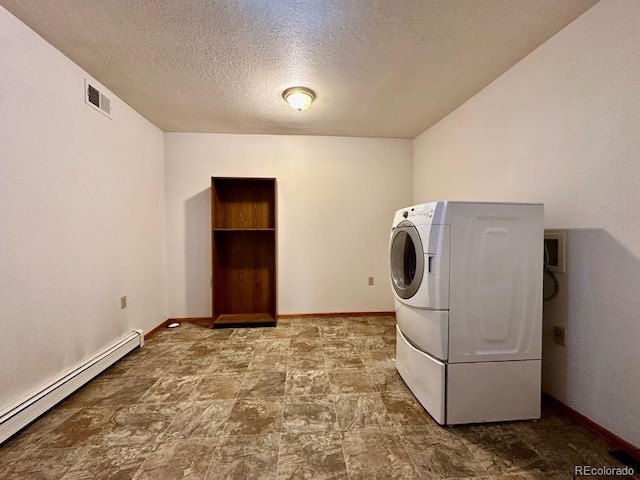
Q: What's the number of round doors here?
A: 1